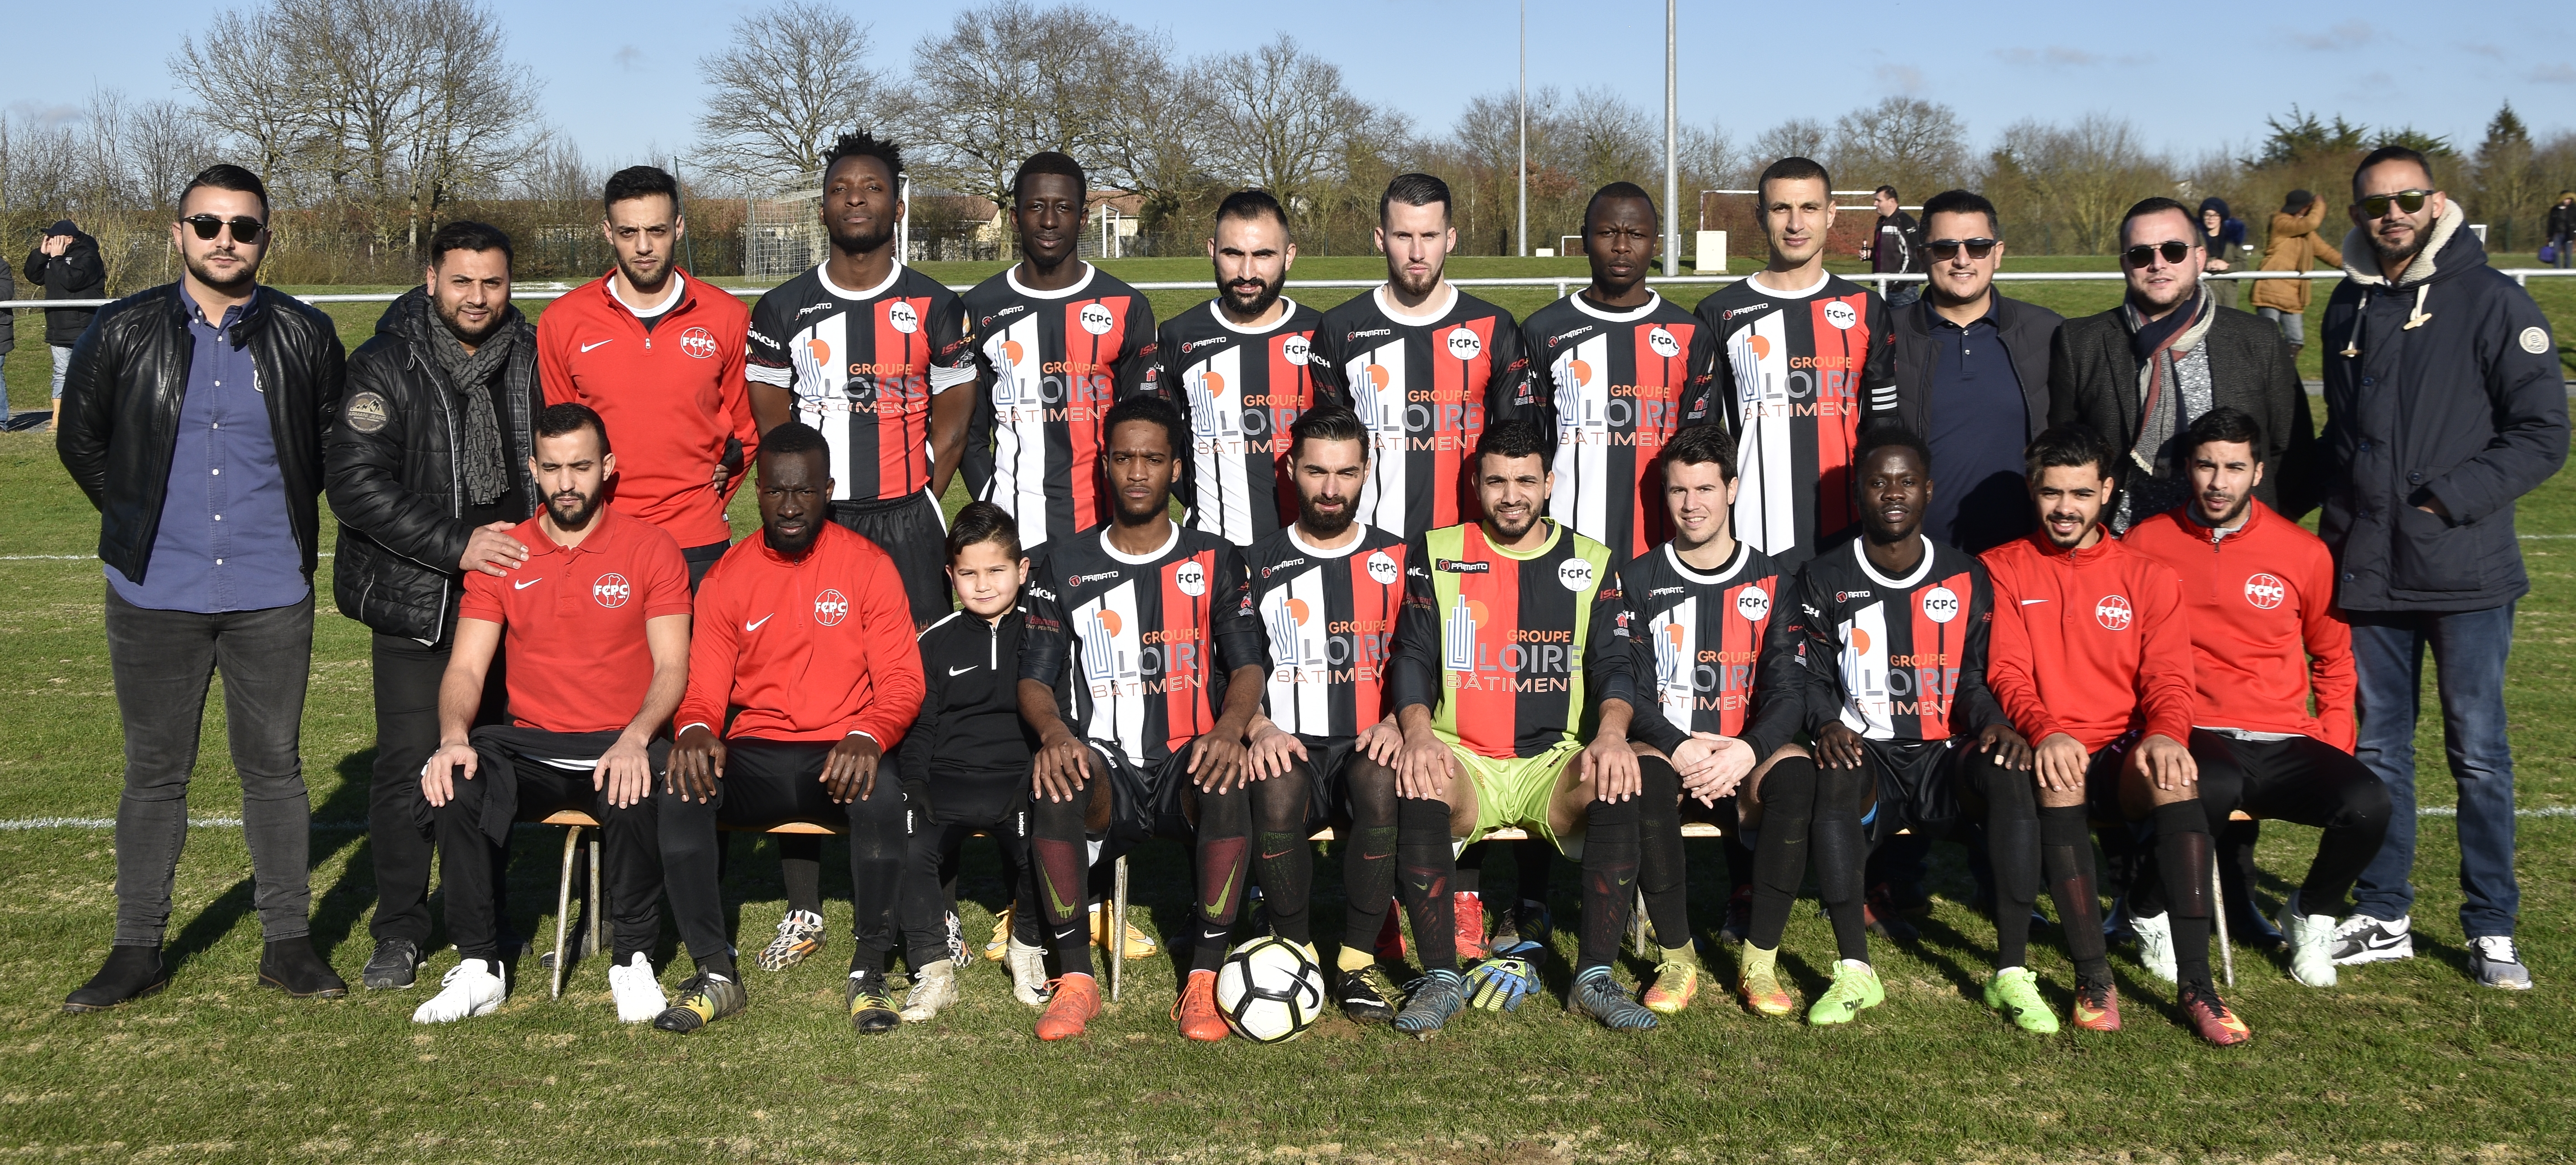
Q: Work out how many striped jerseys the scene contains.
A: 11